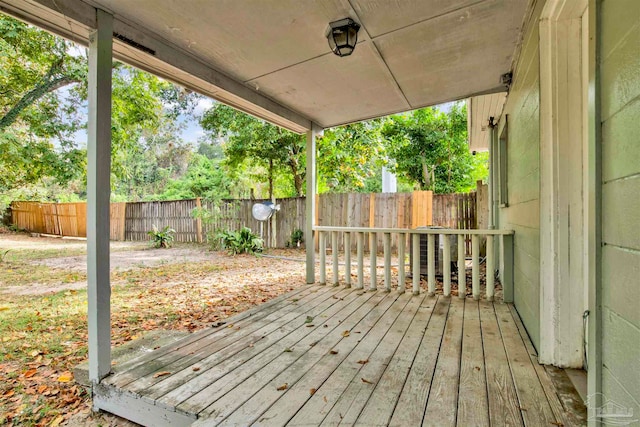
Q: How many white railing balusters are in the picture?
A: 13